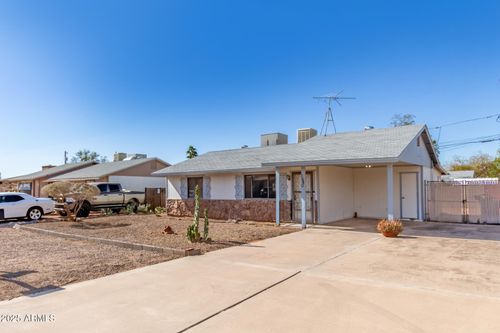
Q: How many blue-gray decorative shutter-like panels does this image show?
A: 4